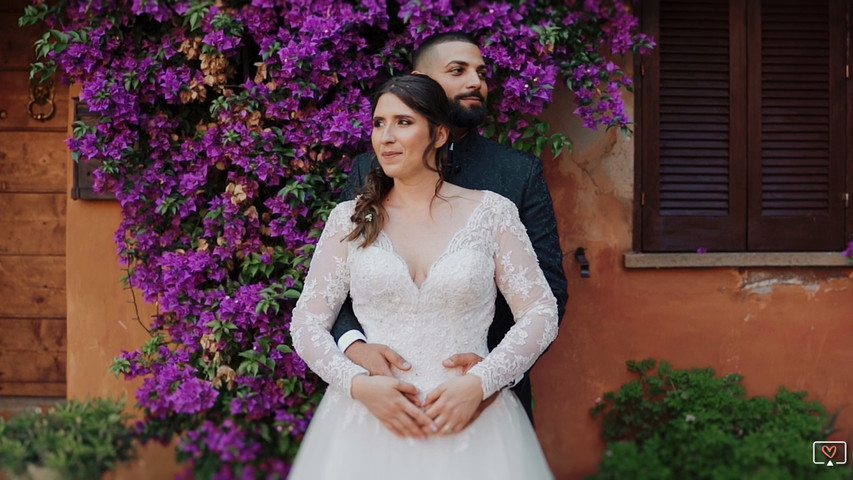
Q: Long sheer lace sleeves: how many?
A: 2